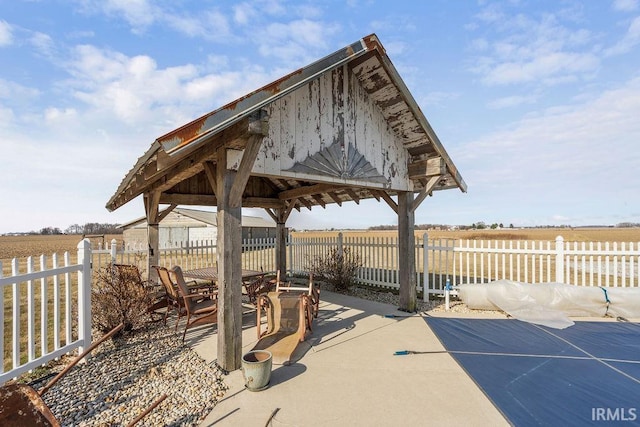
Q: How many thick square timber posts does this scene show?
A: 4